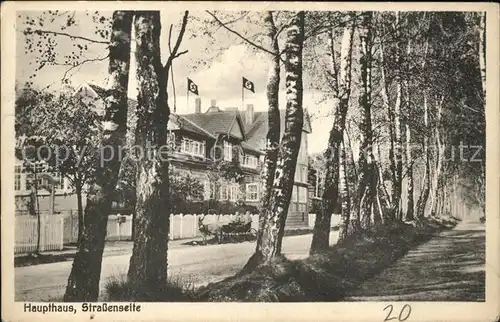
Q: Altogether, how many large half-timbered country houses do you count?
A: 1